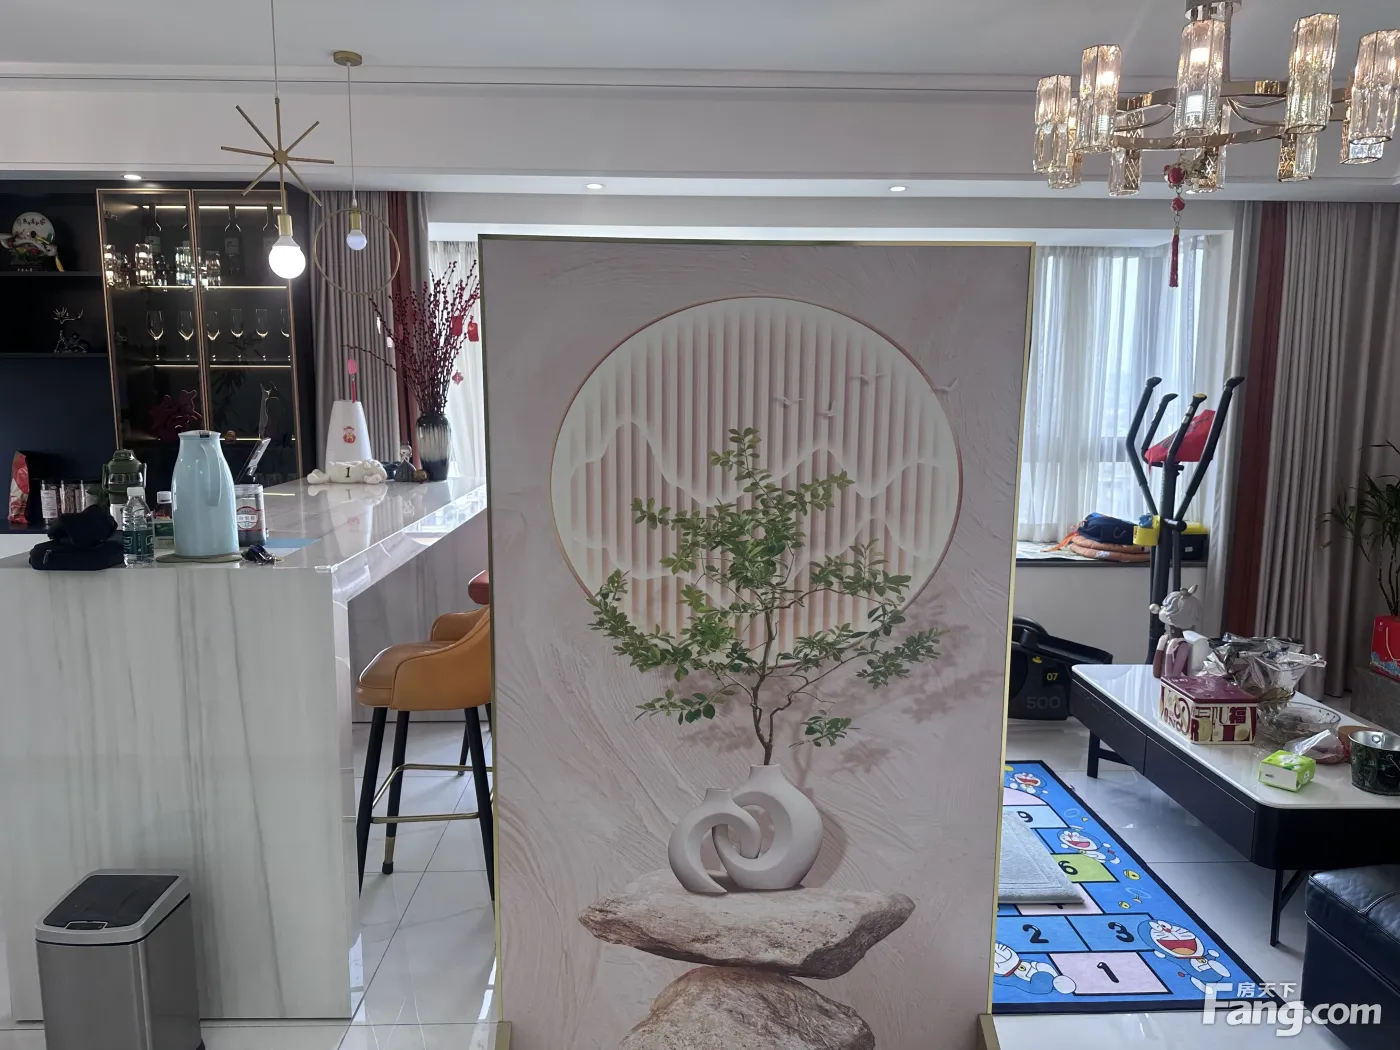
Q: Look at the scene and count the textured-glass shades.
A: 10